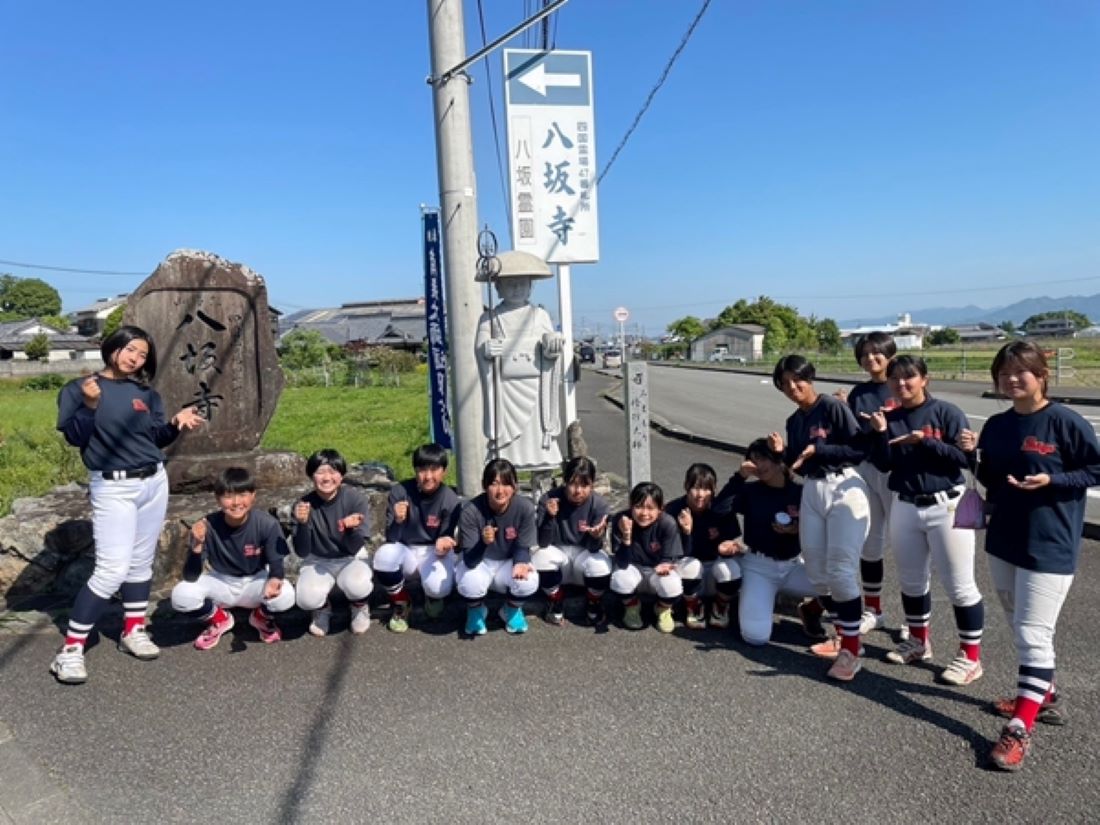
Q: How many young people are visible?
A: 13